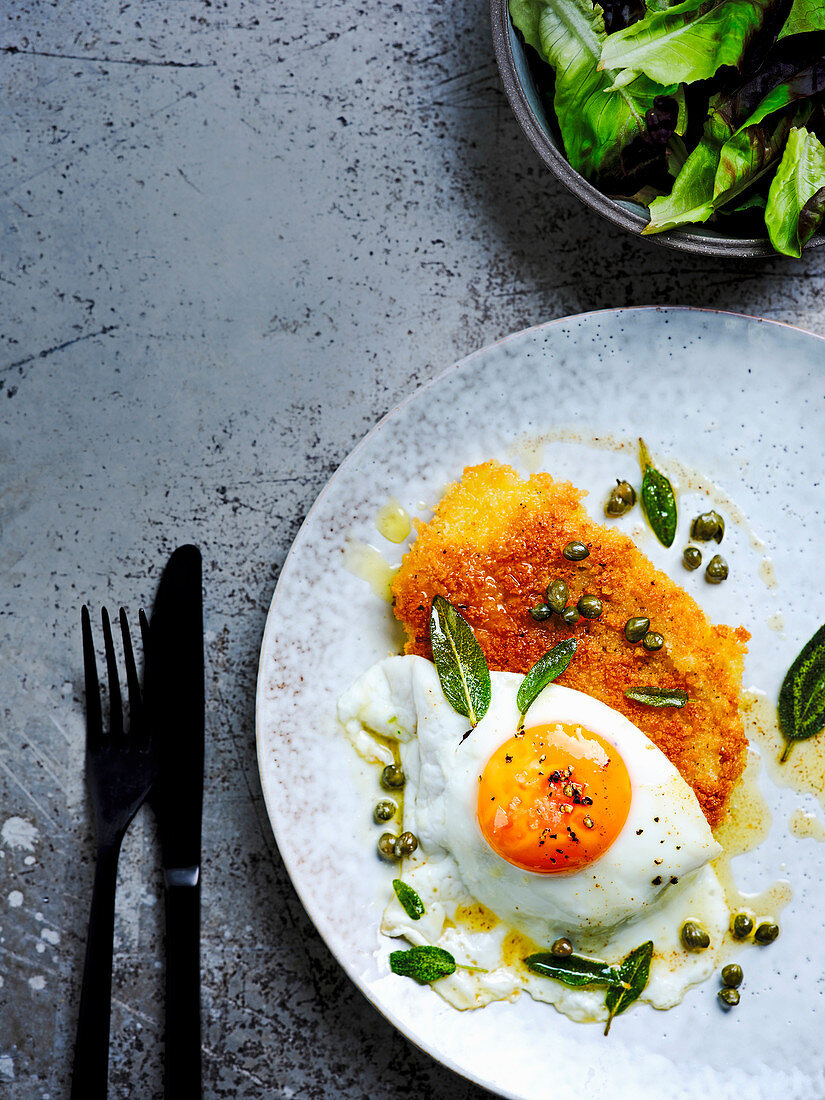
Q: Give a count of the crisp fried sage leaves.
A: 9